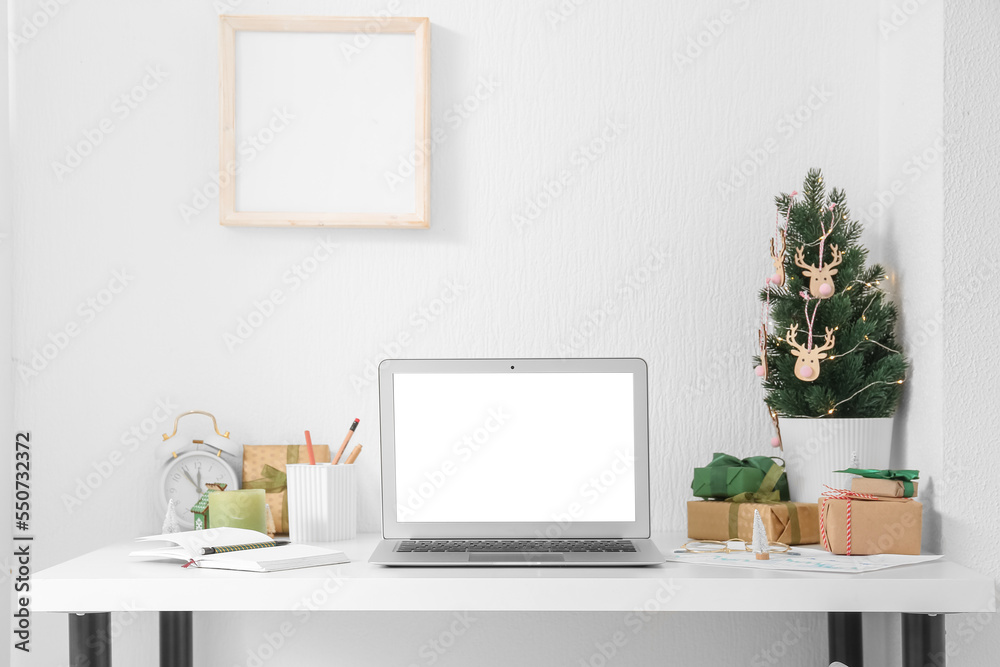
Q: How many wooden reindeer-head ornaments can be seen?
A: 5